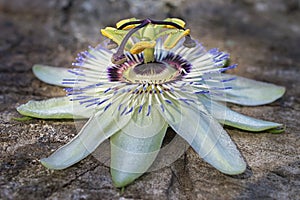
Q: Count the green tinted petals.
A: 7